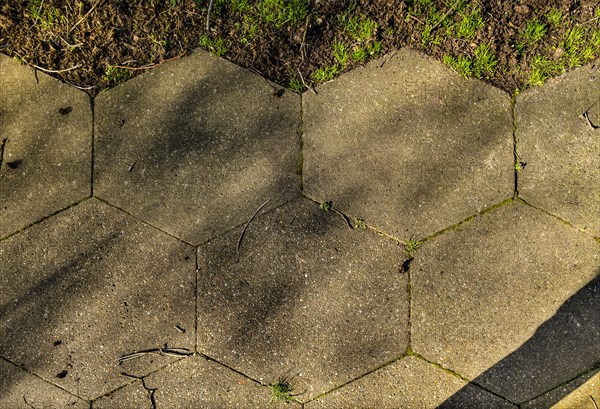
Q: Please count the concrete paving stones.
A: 11